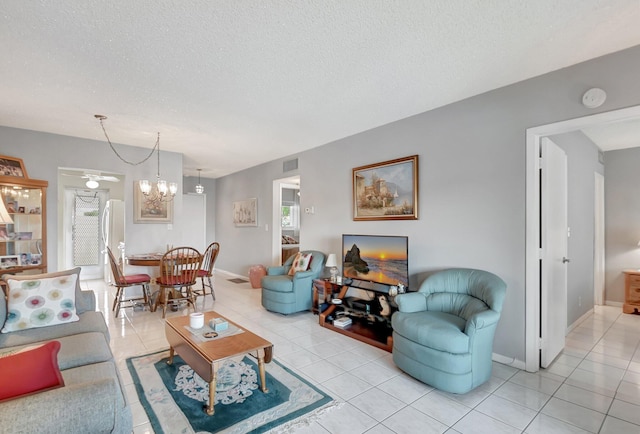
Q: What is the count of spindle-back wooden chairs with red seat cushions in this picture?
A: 3